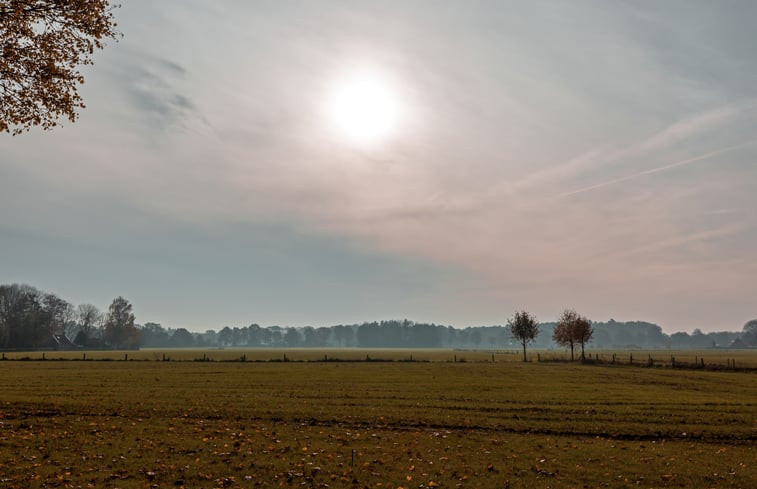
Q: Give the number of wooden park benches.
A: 0